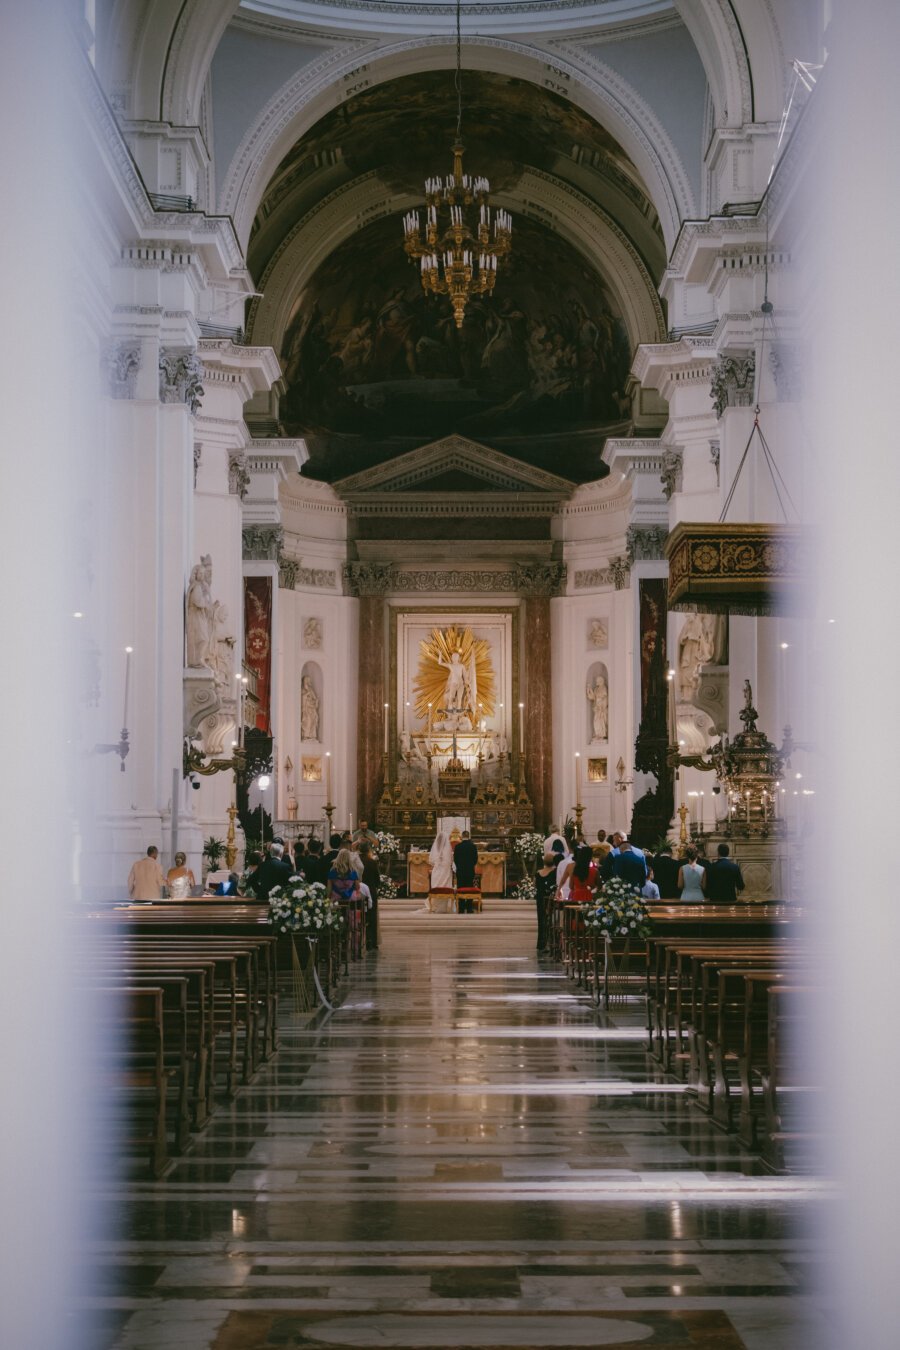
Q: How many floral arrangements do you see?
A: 6